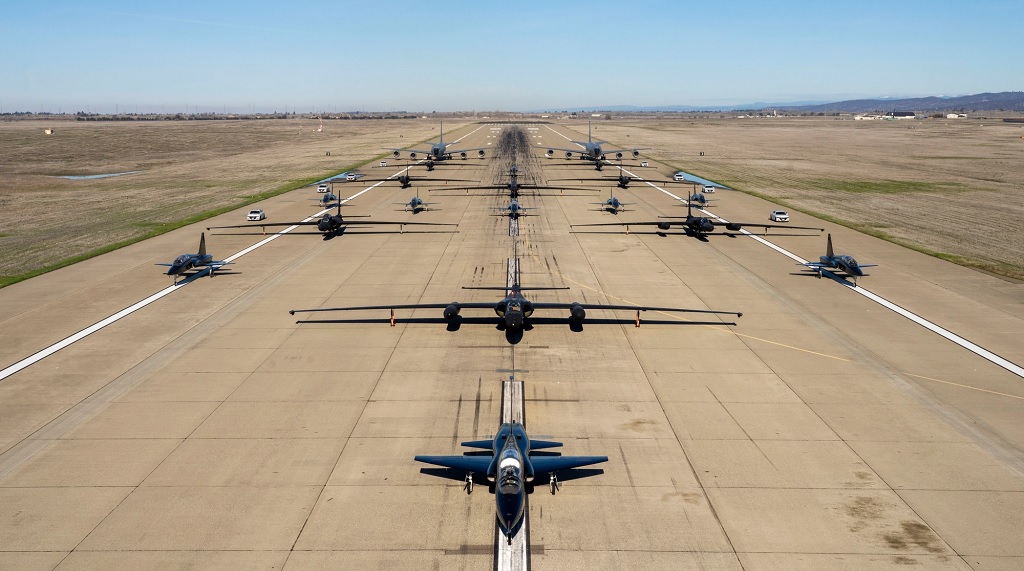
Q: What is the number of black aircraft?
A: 8